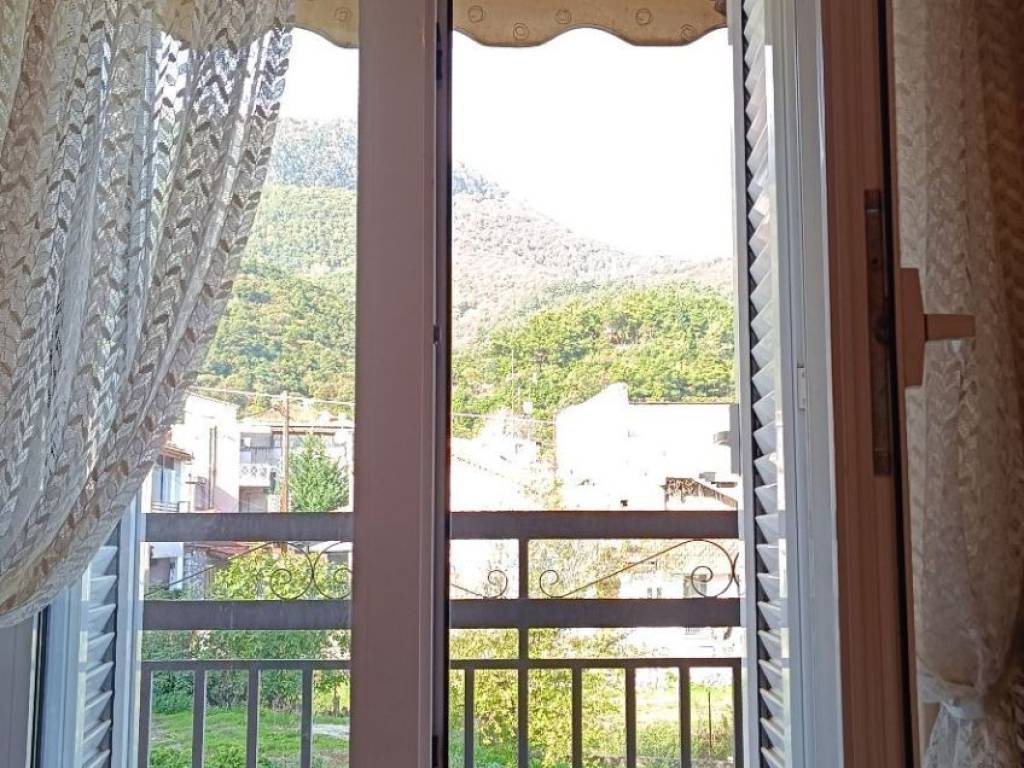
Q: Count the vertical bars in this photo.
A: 10